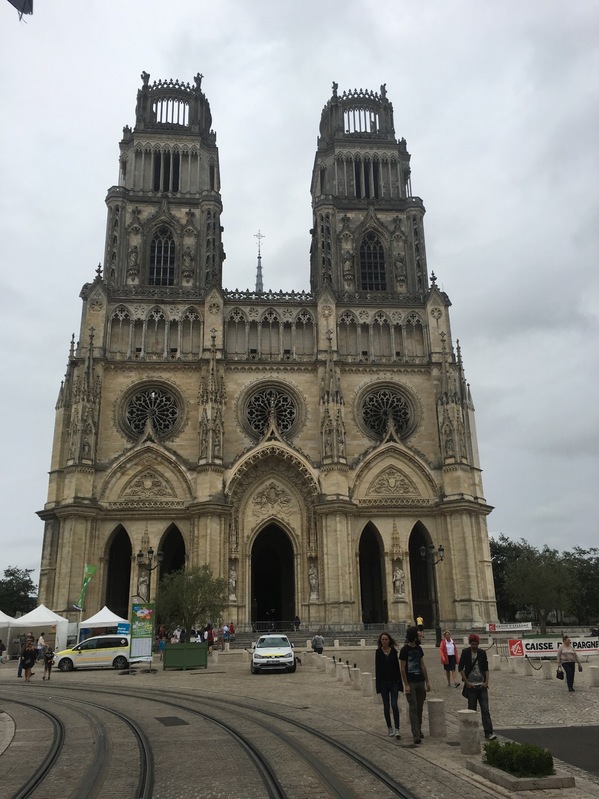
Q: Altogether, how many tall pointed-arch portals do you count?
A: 5